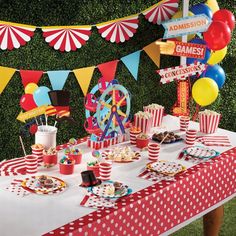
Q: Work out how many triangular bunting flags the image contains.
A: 7